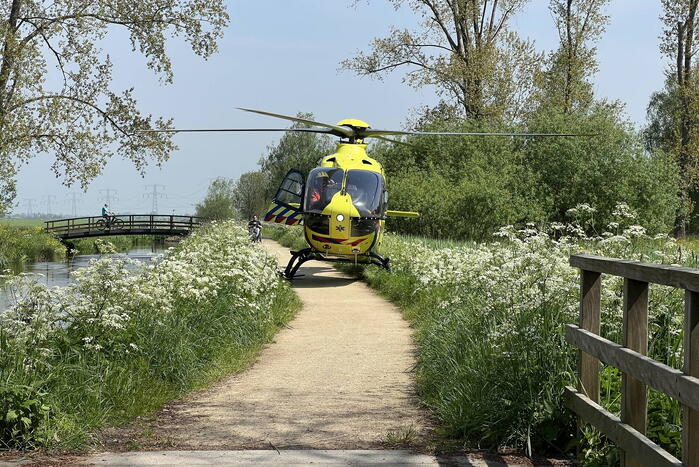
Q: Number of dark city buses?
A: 0